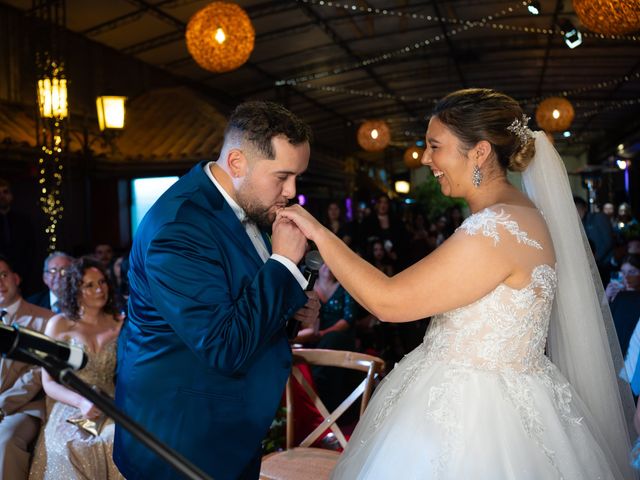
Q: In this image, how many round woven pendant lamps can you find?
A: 5